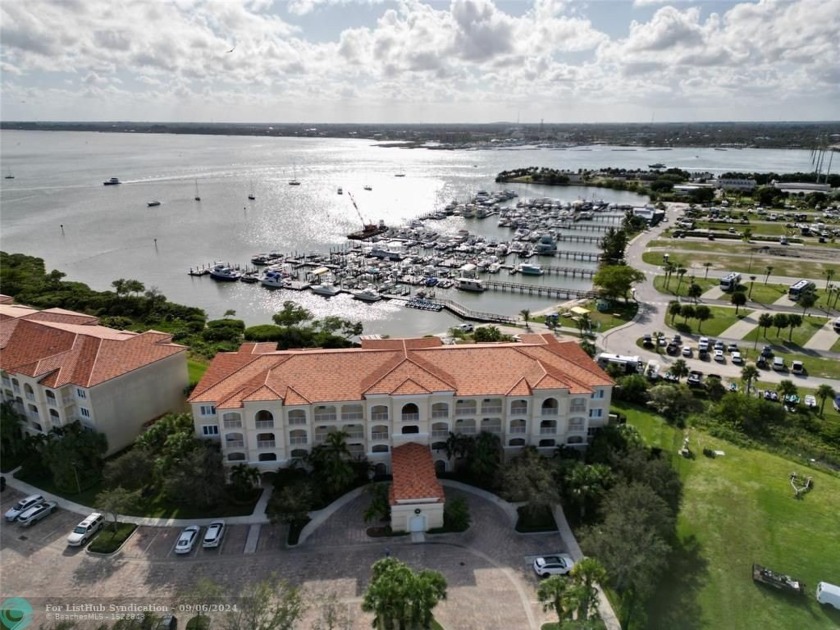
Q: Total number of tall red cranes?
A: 1